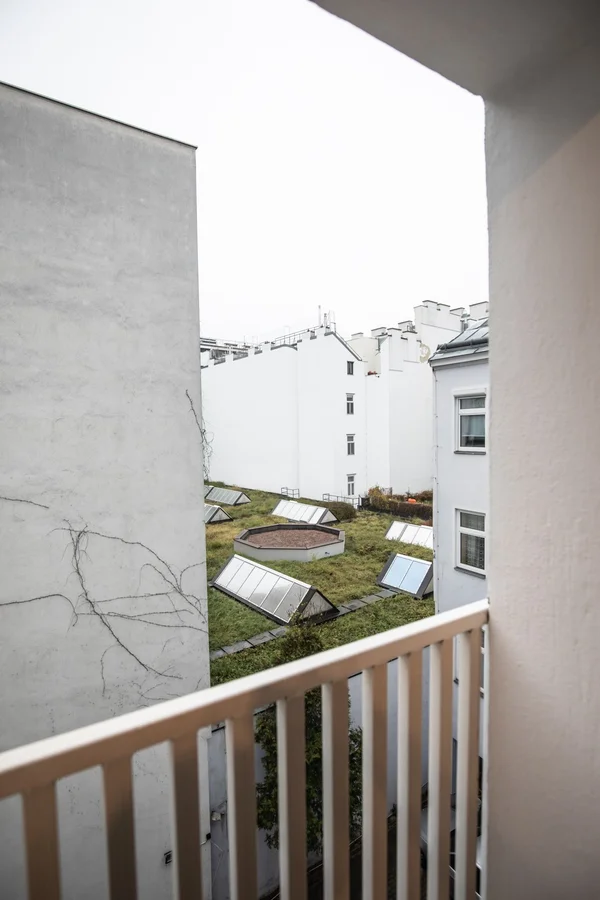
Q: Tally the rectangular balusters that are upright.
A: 10